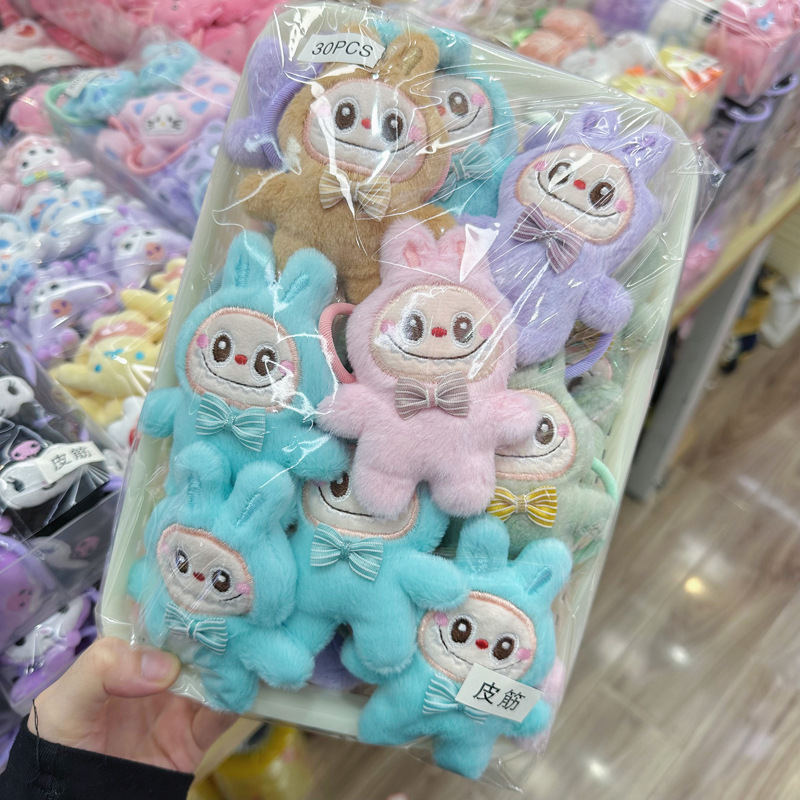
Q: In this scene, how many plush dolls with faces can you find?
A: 9